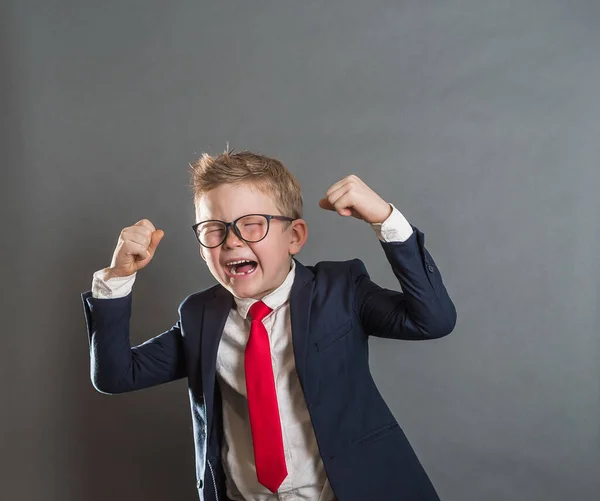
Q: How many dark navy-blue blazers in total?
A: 1